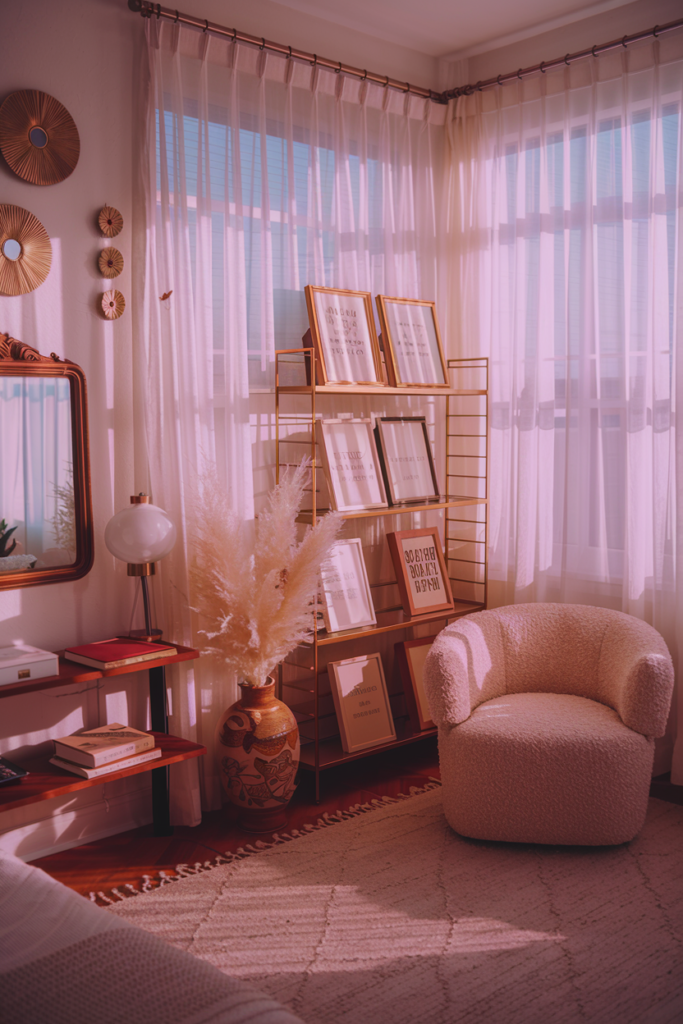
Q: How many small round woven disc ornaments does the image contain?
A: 3